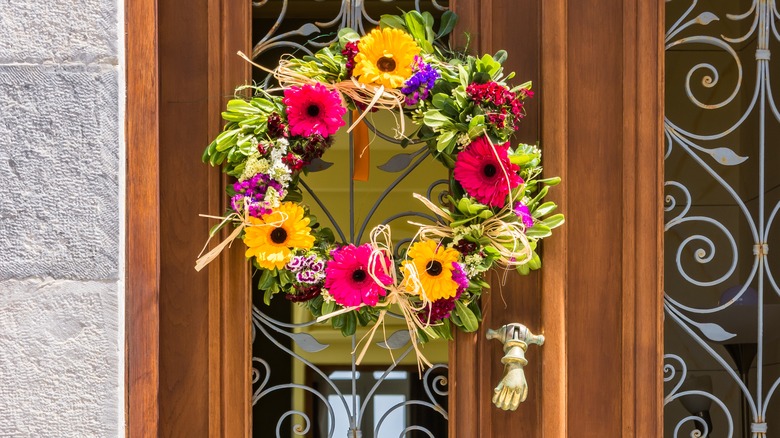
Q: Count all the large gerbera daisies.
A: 6